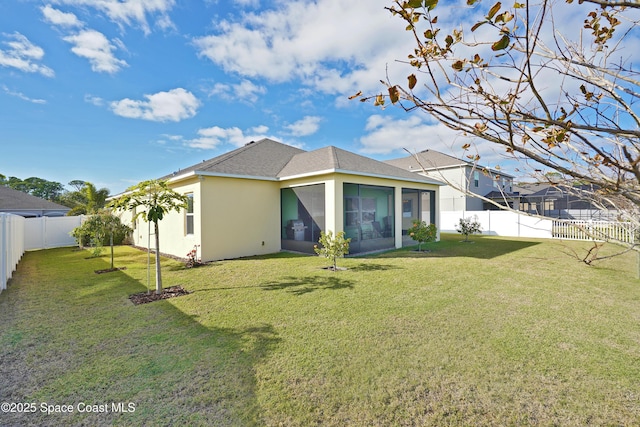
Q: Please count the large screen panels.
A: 3